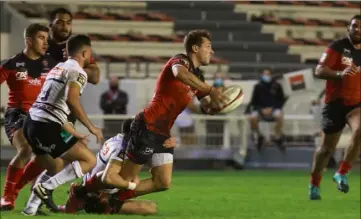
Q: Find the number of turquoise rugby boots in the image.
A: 2